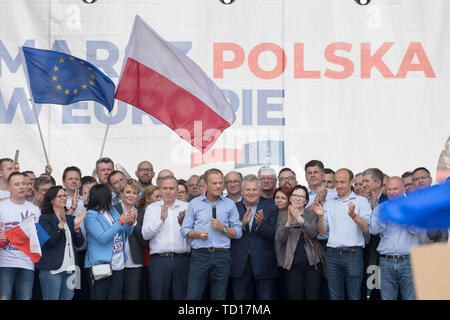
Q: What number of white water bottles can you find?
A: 0